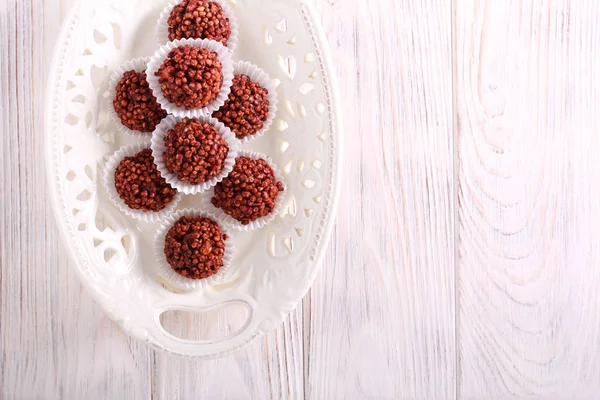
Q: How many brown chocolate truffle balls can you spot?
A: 8